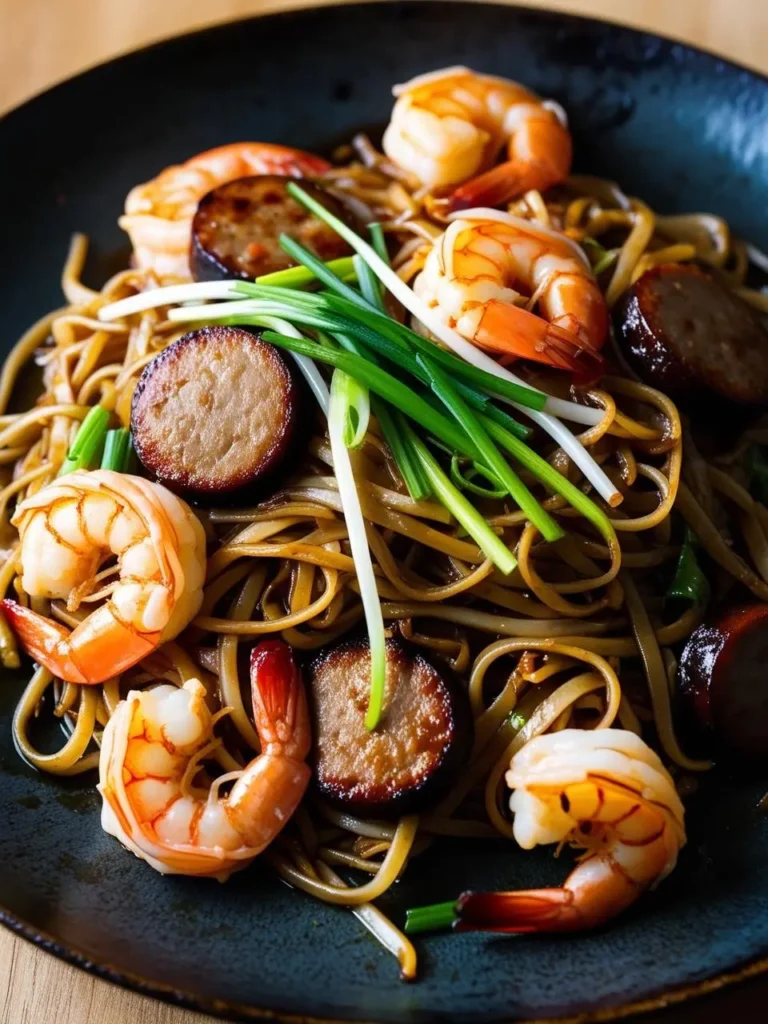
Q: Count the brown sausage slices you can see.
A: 5